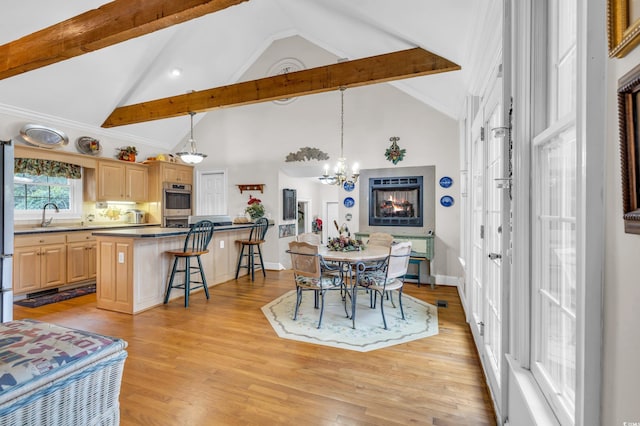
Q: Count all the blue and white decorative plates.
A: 4